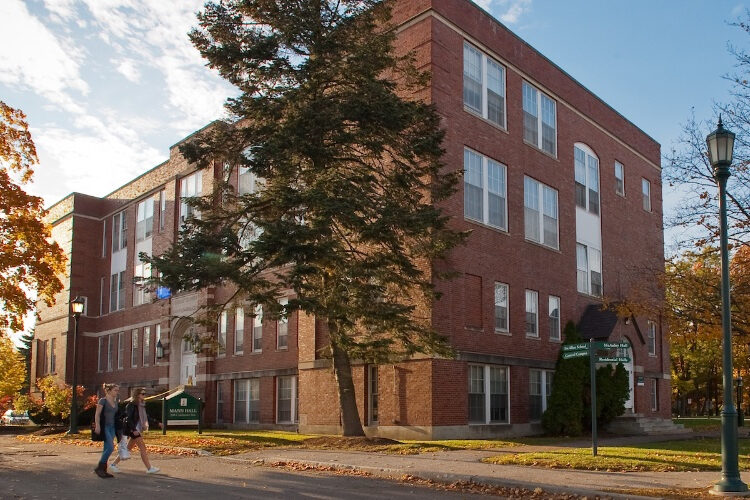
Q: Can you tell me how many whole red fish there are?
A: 0